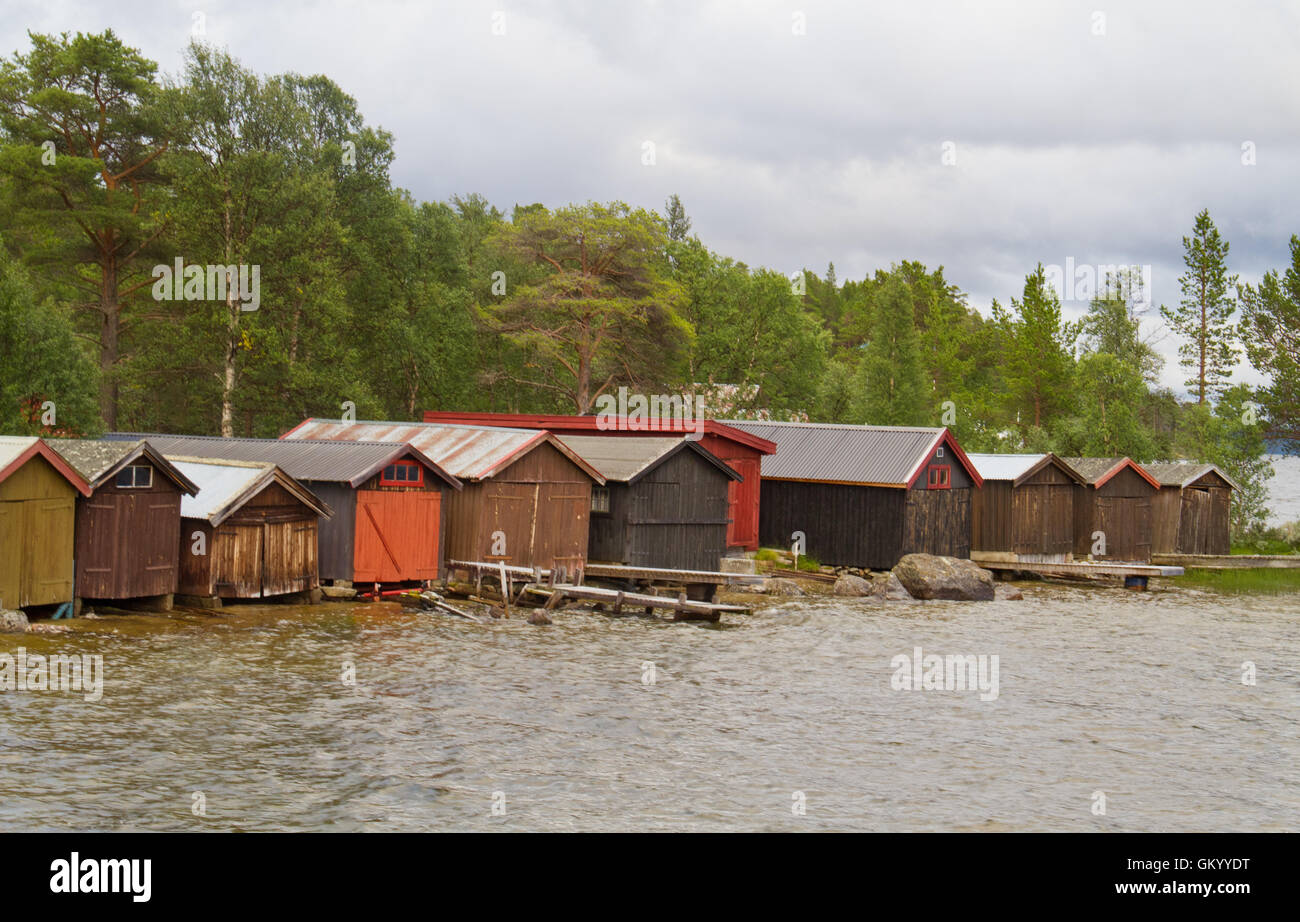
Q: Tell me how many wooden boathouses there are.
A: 11